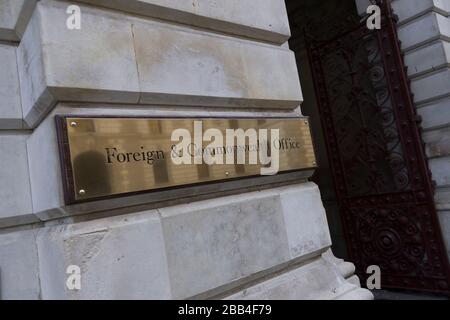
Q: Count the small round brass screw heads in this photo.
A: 5